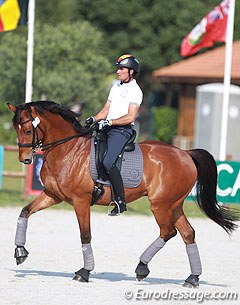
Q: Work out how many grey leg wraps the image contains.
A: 4